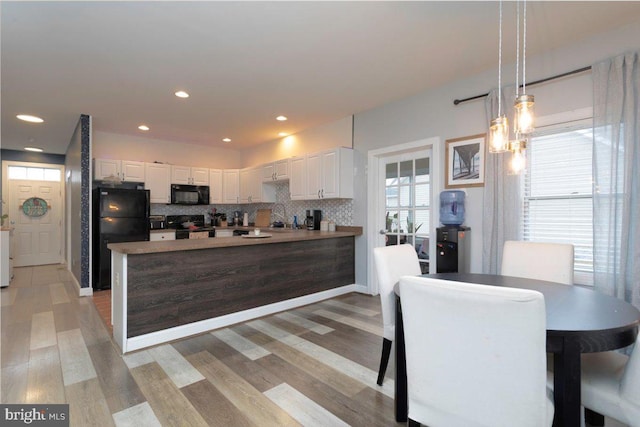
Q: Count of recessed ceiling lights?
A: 7